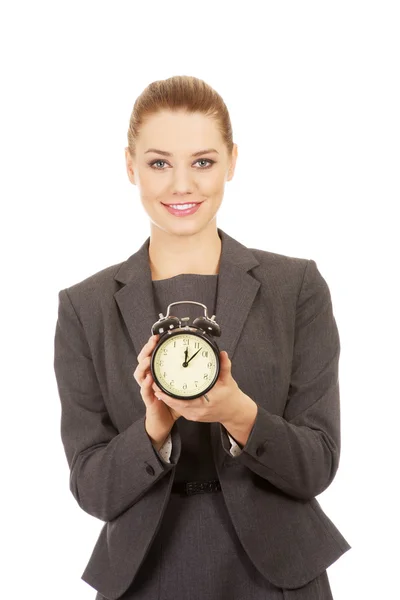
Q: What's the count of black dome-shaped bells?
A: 2